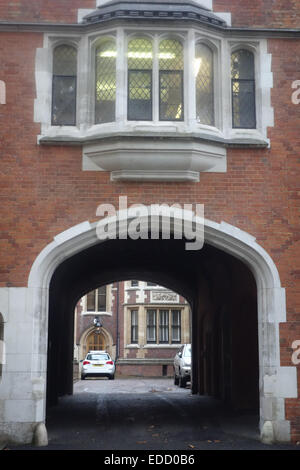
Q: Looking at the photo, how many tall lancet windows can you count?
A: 6